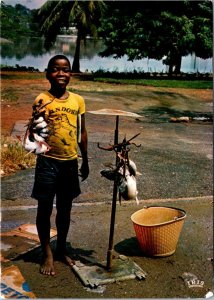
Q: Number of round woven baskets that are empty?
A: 1